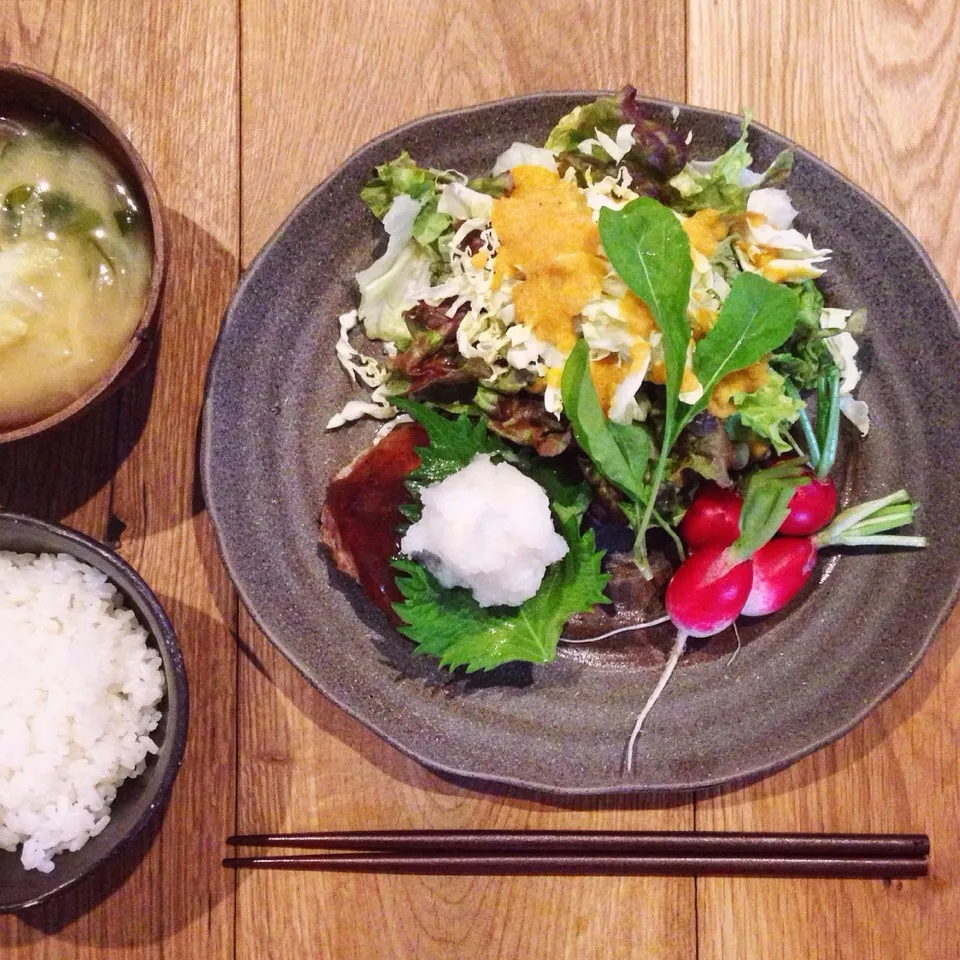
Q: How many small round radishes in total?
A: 4